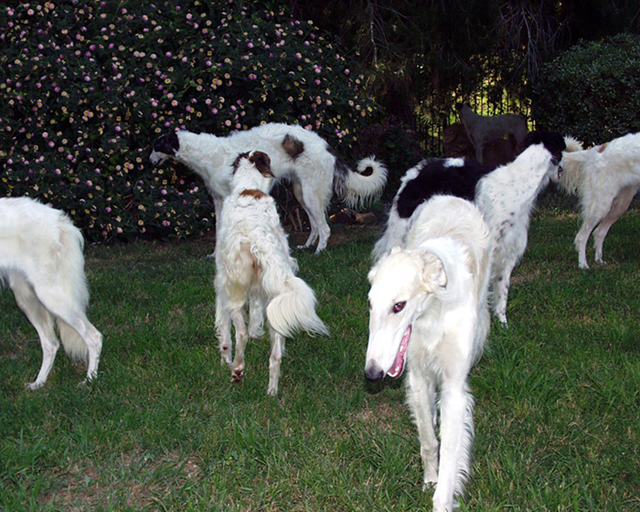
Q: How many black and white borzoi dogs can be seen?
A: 2